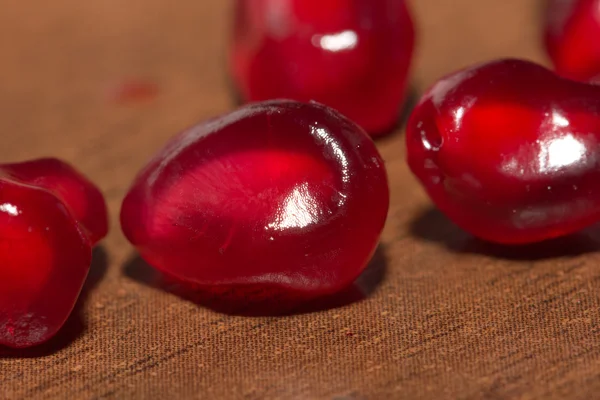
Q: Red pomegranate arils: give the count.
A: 6